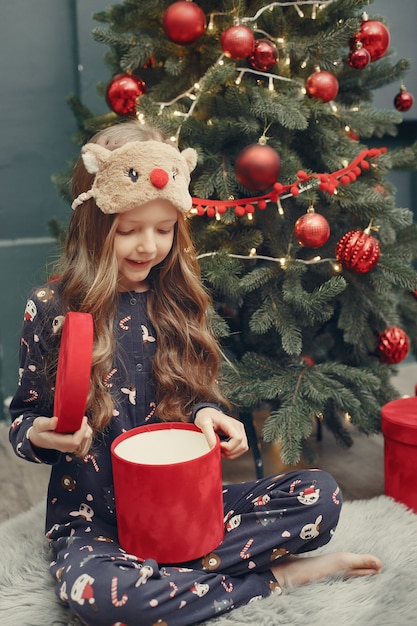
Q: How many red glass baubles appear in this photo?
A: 12